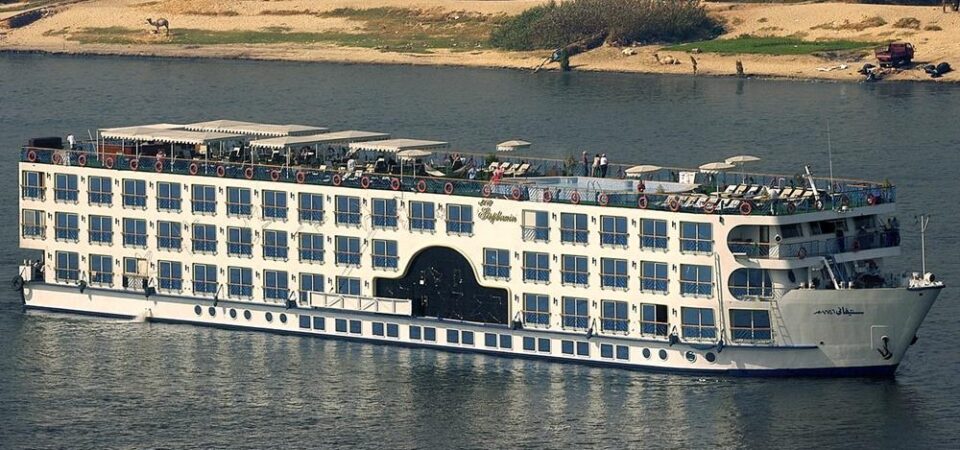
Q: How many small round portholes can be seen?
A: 10